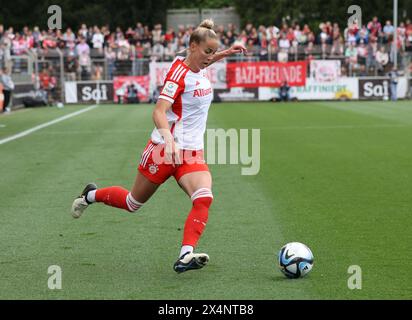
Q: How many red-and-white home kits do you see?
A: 1